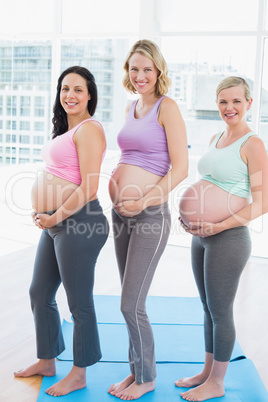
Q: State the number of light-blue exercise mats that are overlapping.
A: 3